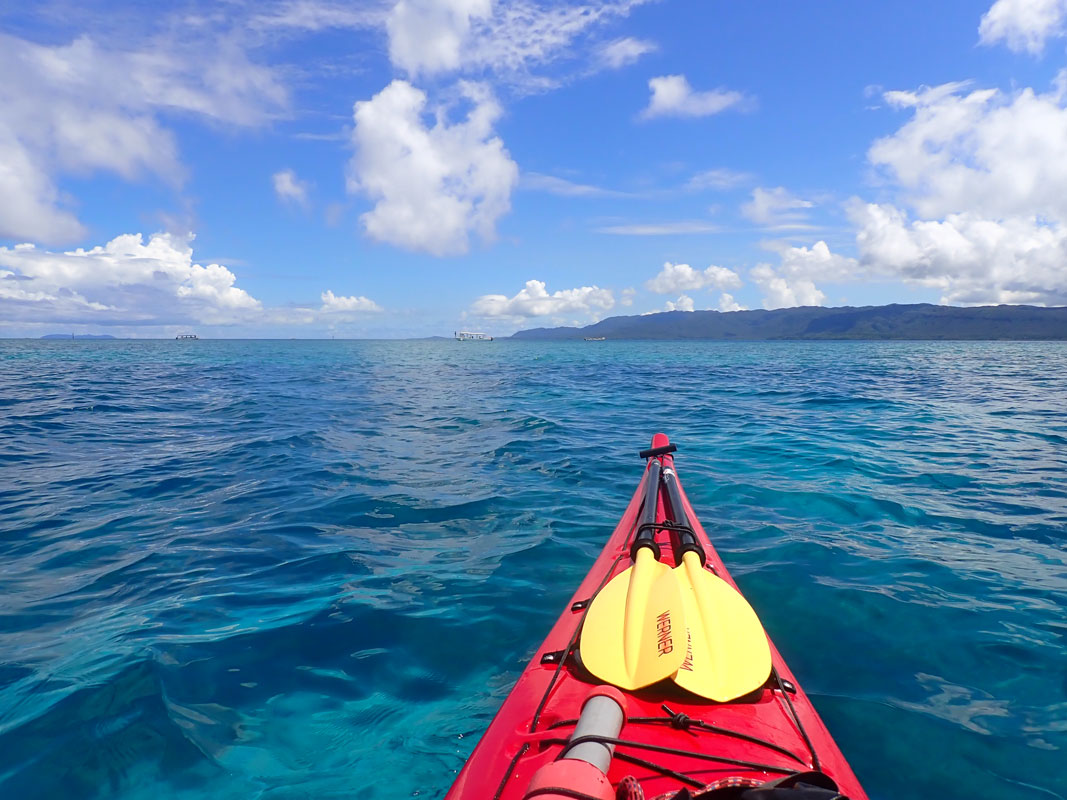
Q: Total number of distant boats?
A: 3